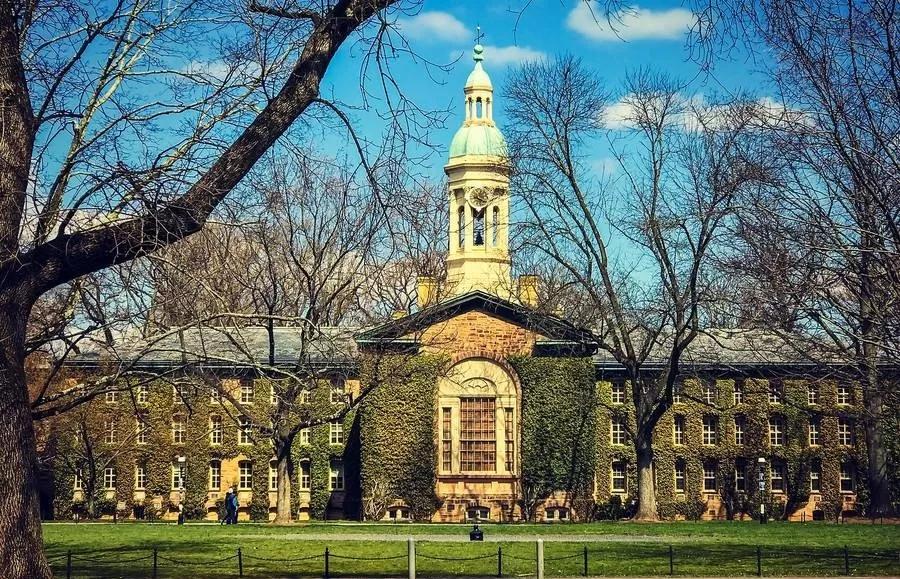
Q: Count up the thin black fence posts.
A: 9